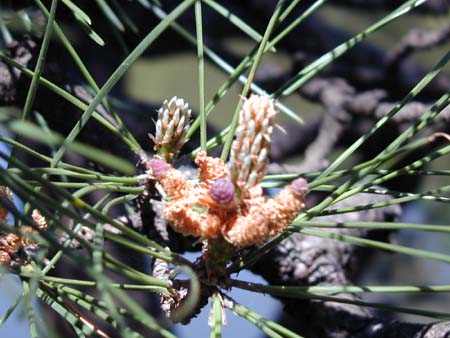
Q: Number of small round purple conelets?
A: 3